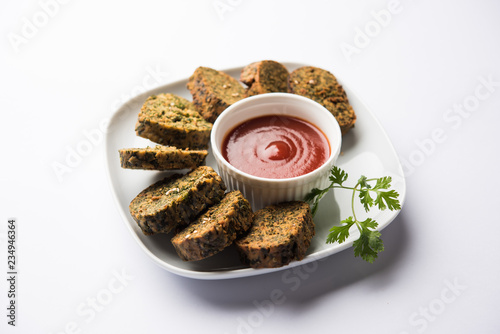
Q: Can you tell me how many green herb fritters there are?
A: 8